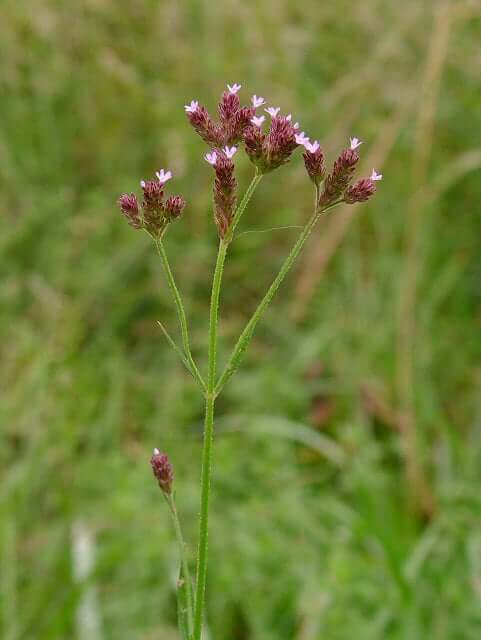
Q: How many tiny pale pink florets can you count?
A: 12